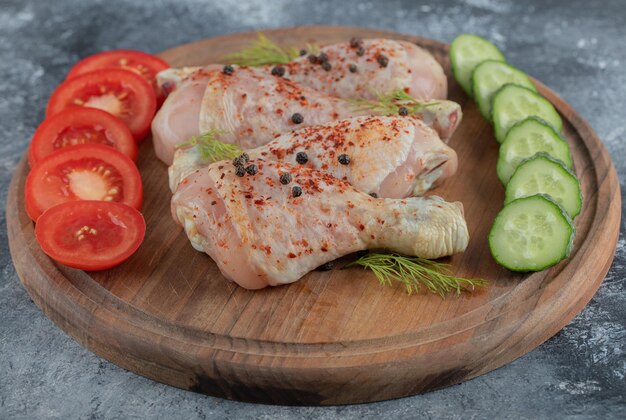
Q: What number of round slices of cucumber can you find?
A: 6